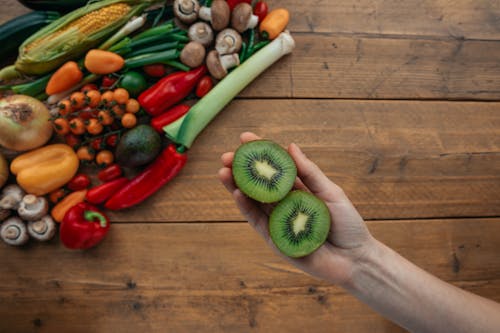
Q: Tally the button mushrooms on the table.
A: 11